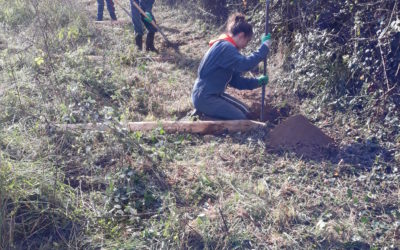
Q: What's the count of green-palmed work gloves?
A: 3